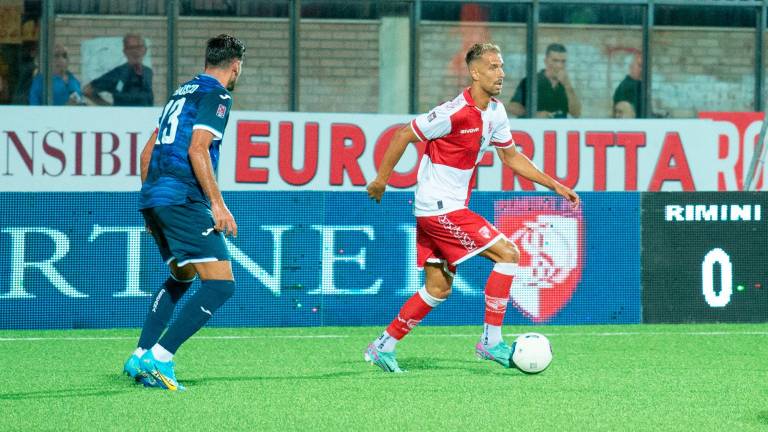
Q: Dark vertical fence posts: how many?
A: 7